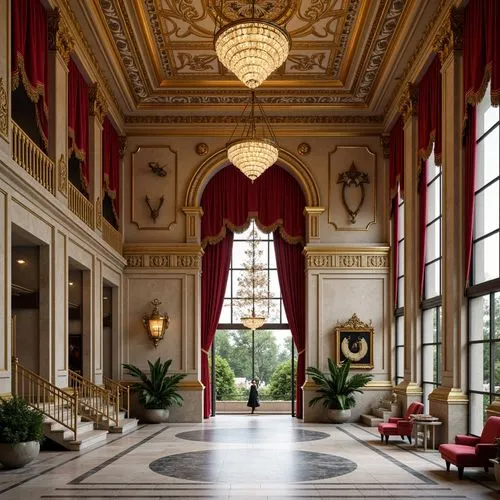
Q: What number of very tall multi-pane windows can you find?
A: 4